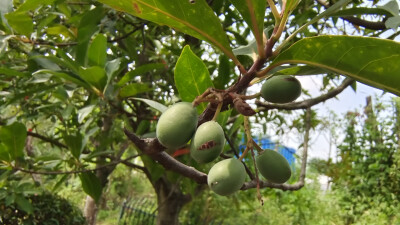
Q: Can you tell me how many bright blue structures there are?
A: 1